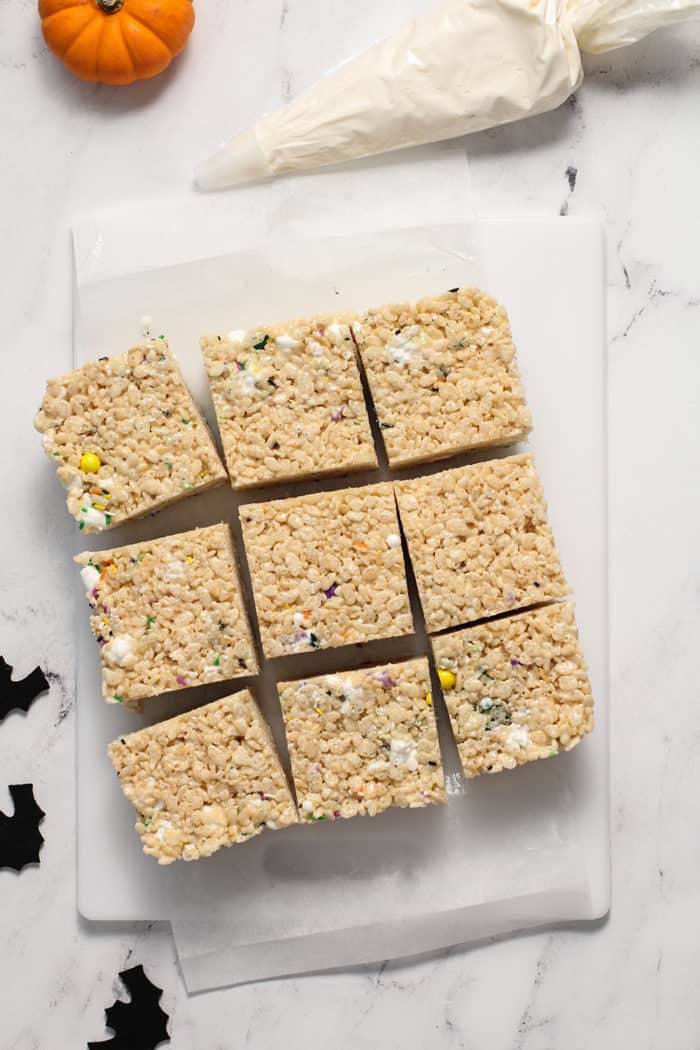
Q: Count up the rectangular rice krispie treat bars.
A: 9